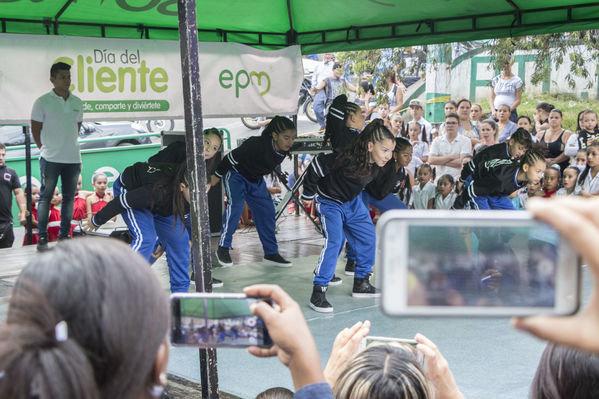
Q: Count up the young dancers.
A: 8